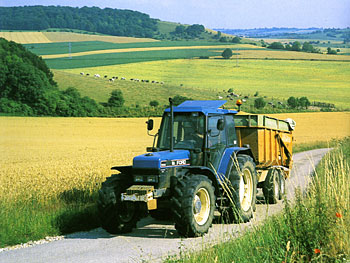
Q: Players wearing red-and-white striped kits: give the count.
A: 0